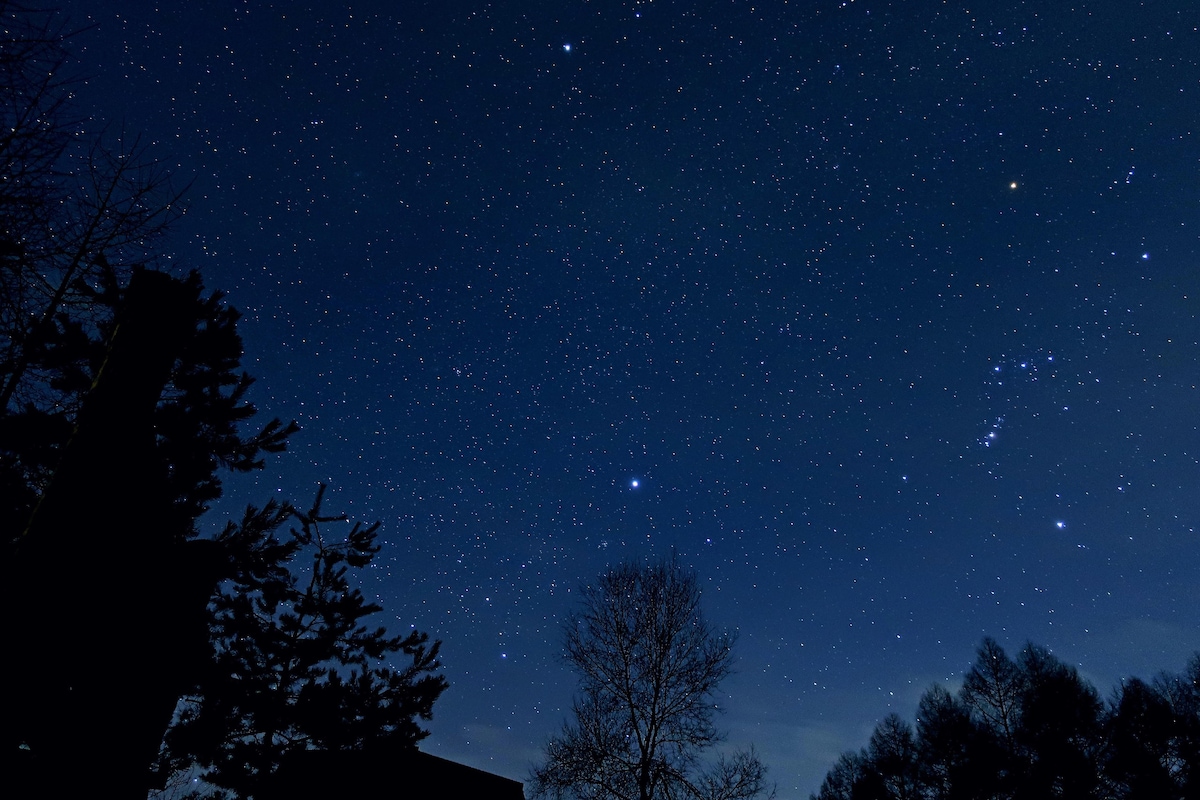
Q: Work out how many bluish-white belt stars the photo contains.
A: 3